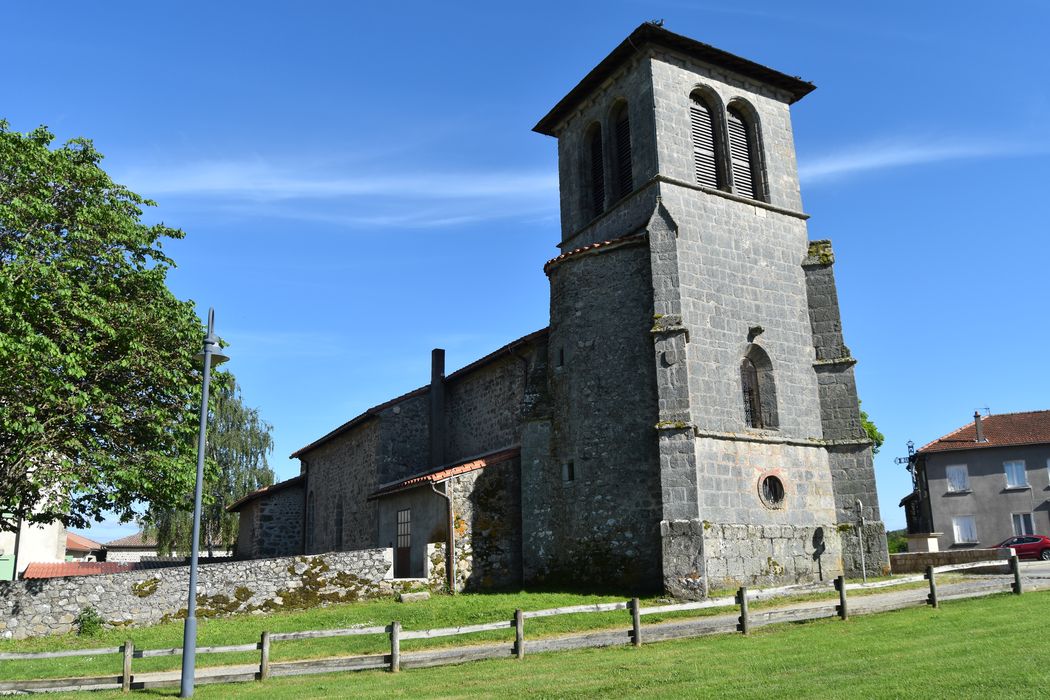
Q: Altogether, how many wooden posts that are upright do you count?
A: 9